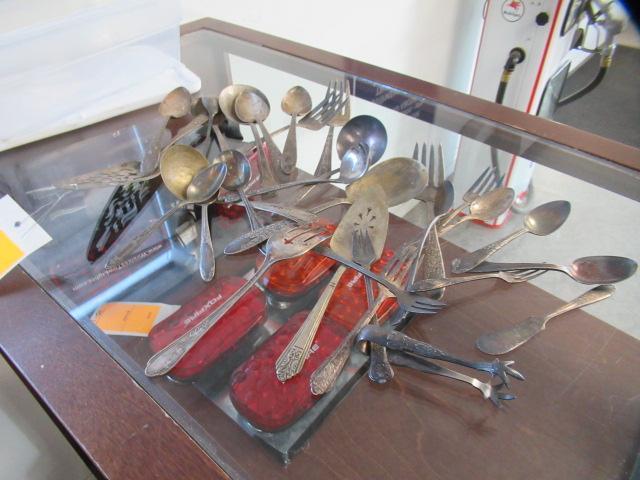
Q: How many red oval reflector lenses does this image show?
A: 4